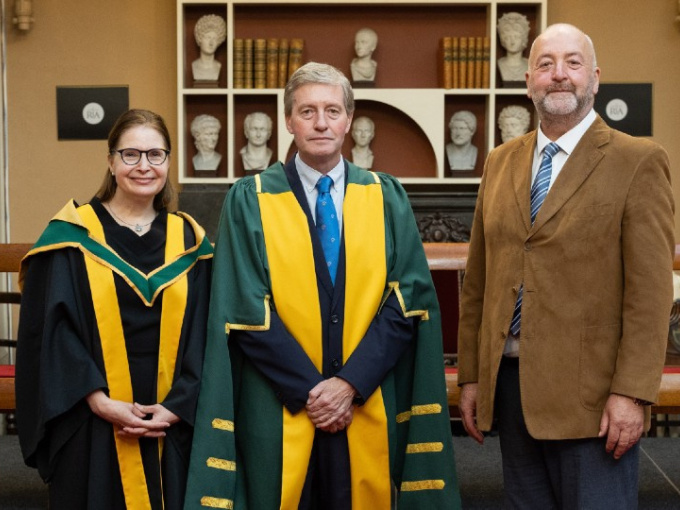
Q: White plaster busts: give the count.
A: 8